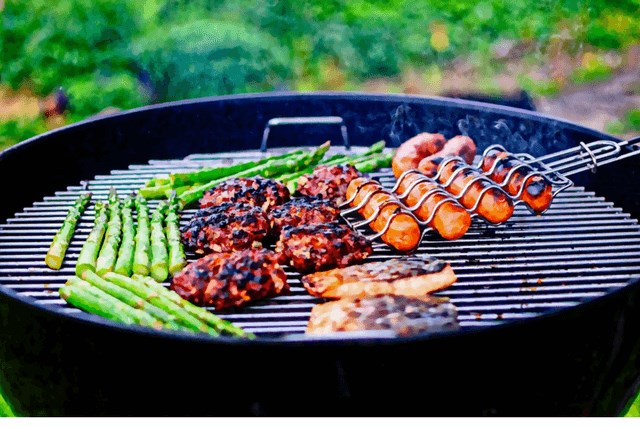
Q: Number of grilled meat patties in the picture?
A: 6